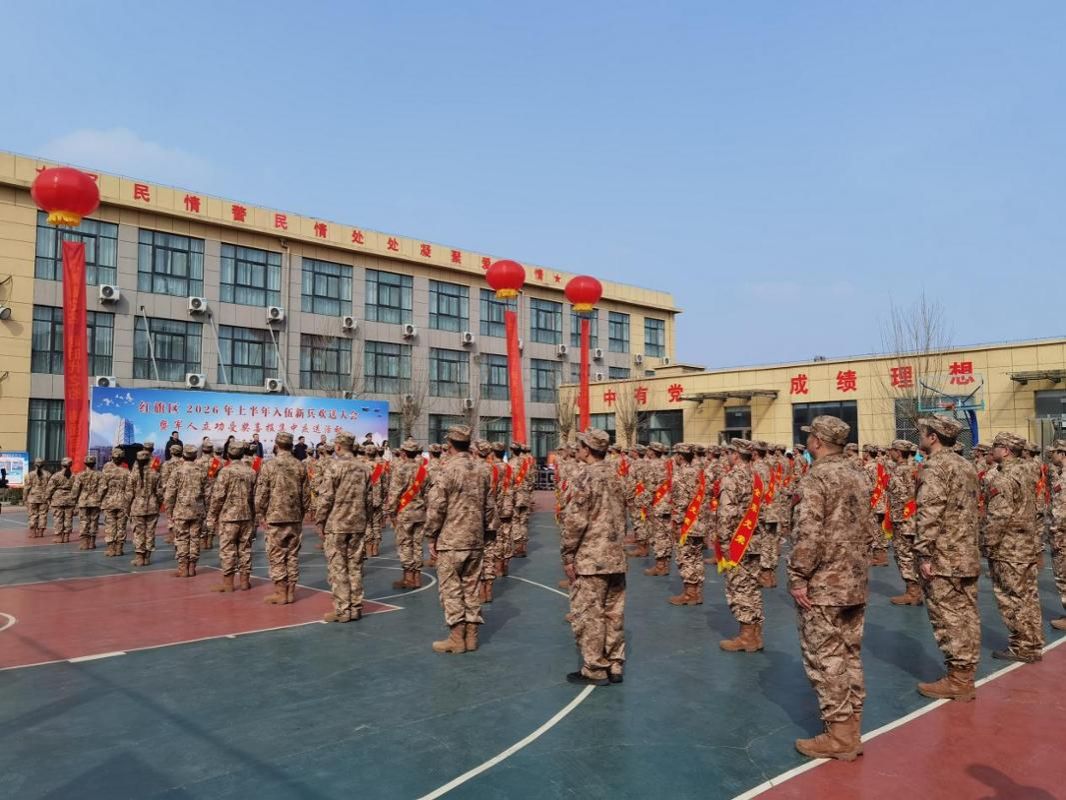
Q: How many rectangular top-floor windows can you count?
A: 11